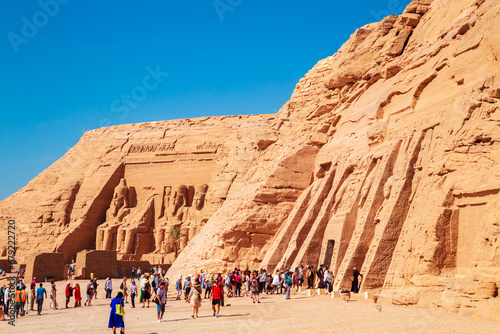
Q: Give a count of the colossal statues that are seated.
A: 4